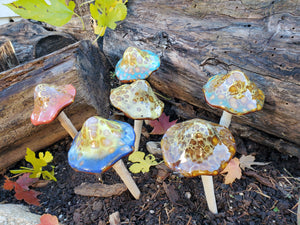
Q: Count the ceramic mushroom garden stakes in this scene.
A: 6